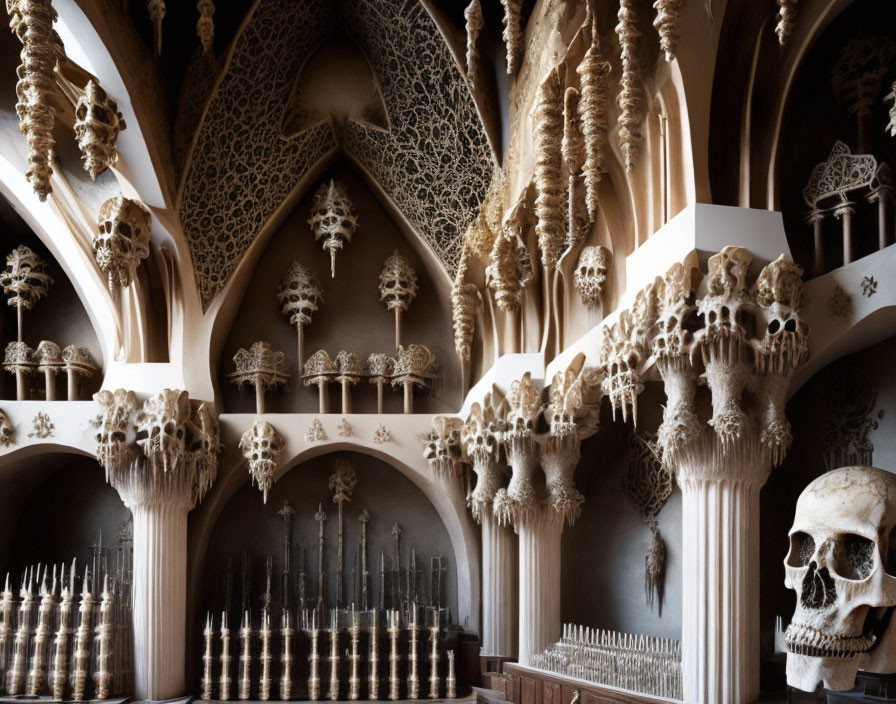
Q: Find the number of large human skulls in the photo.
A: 1